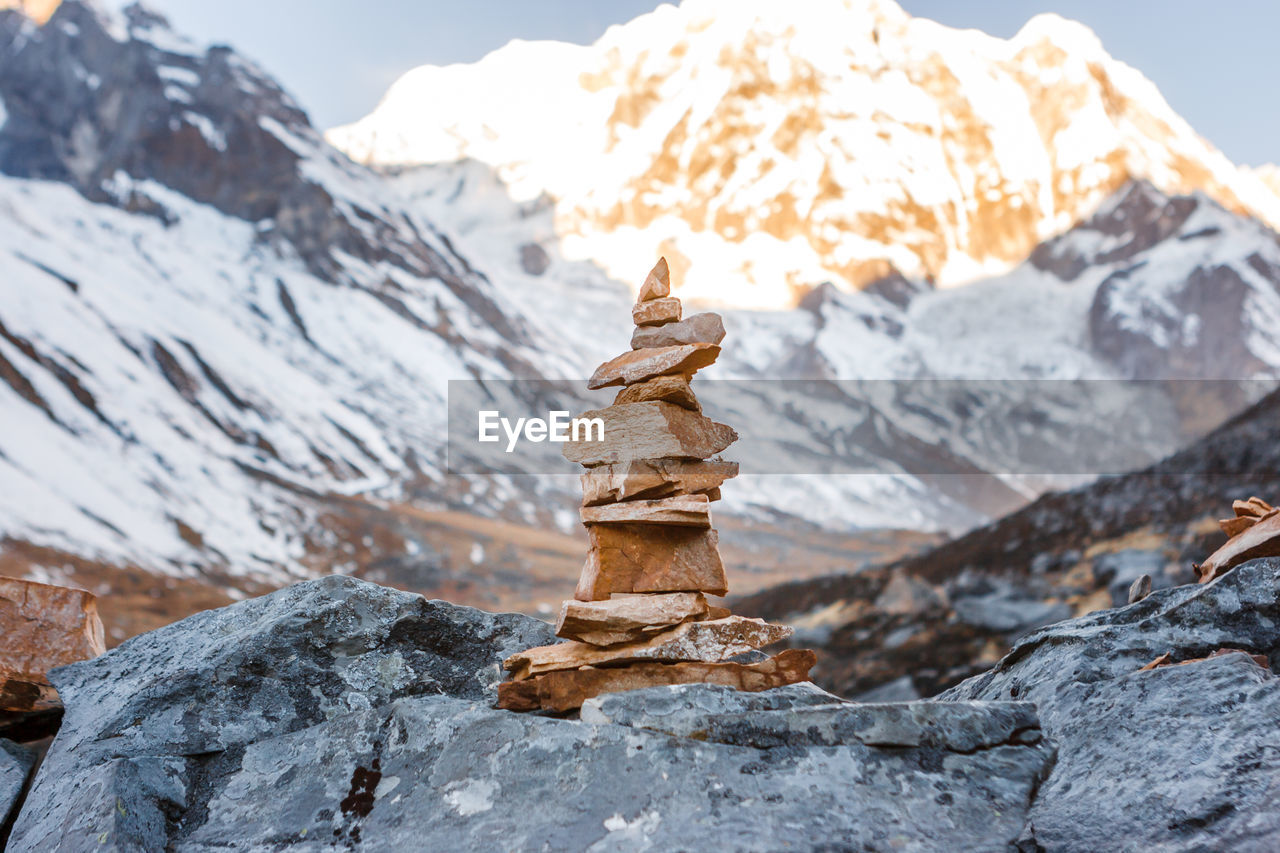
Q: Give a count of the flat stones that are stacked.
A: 12